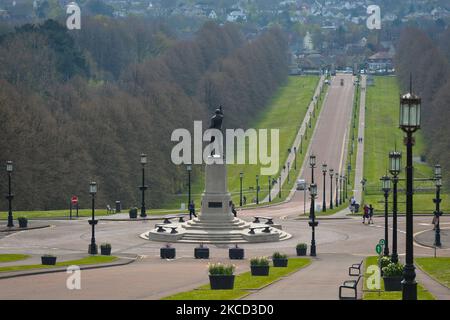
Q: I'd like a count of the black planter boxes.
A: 13